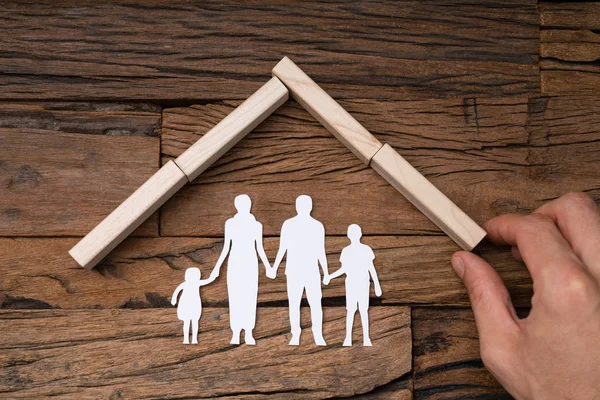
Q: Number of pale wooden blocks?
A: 4